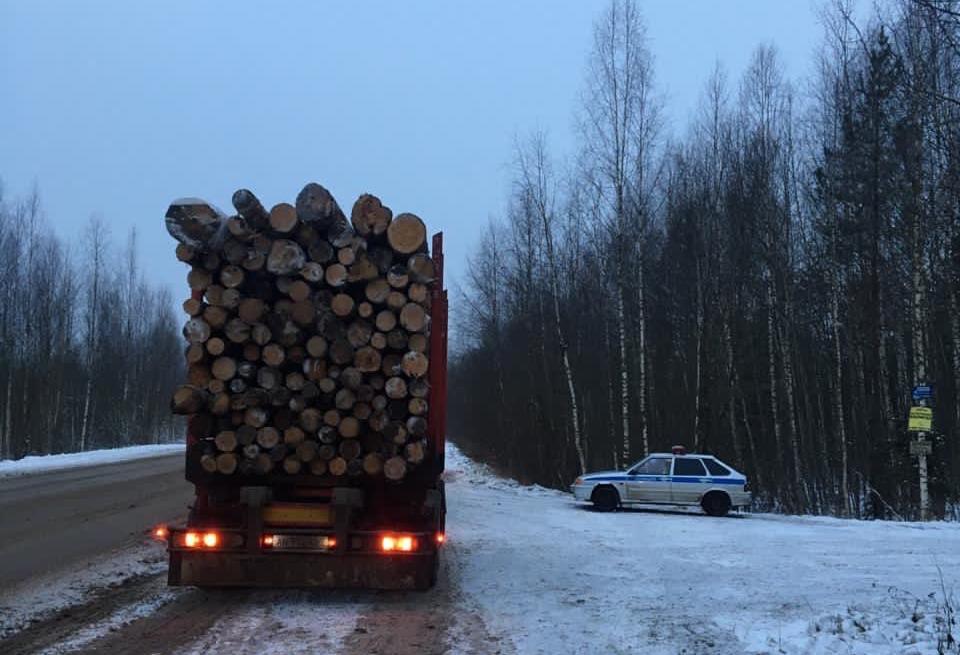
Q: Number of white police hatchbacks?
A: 1